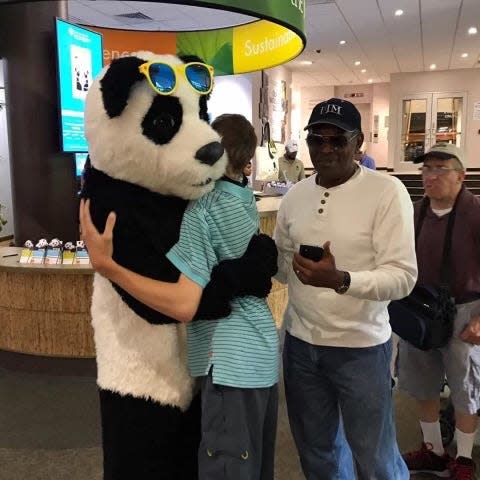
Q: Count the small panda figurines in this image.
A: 5